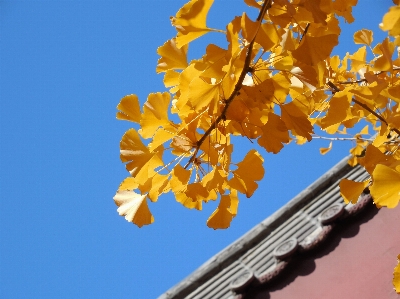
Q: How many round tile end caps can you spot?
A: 3